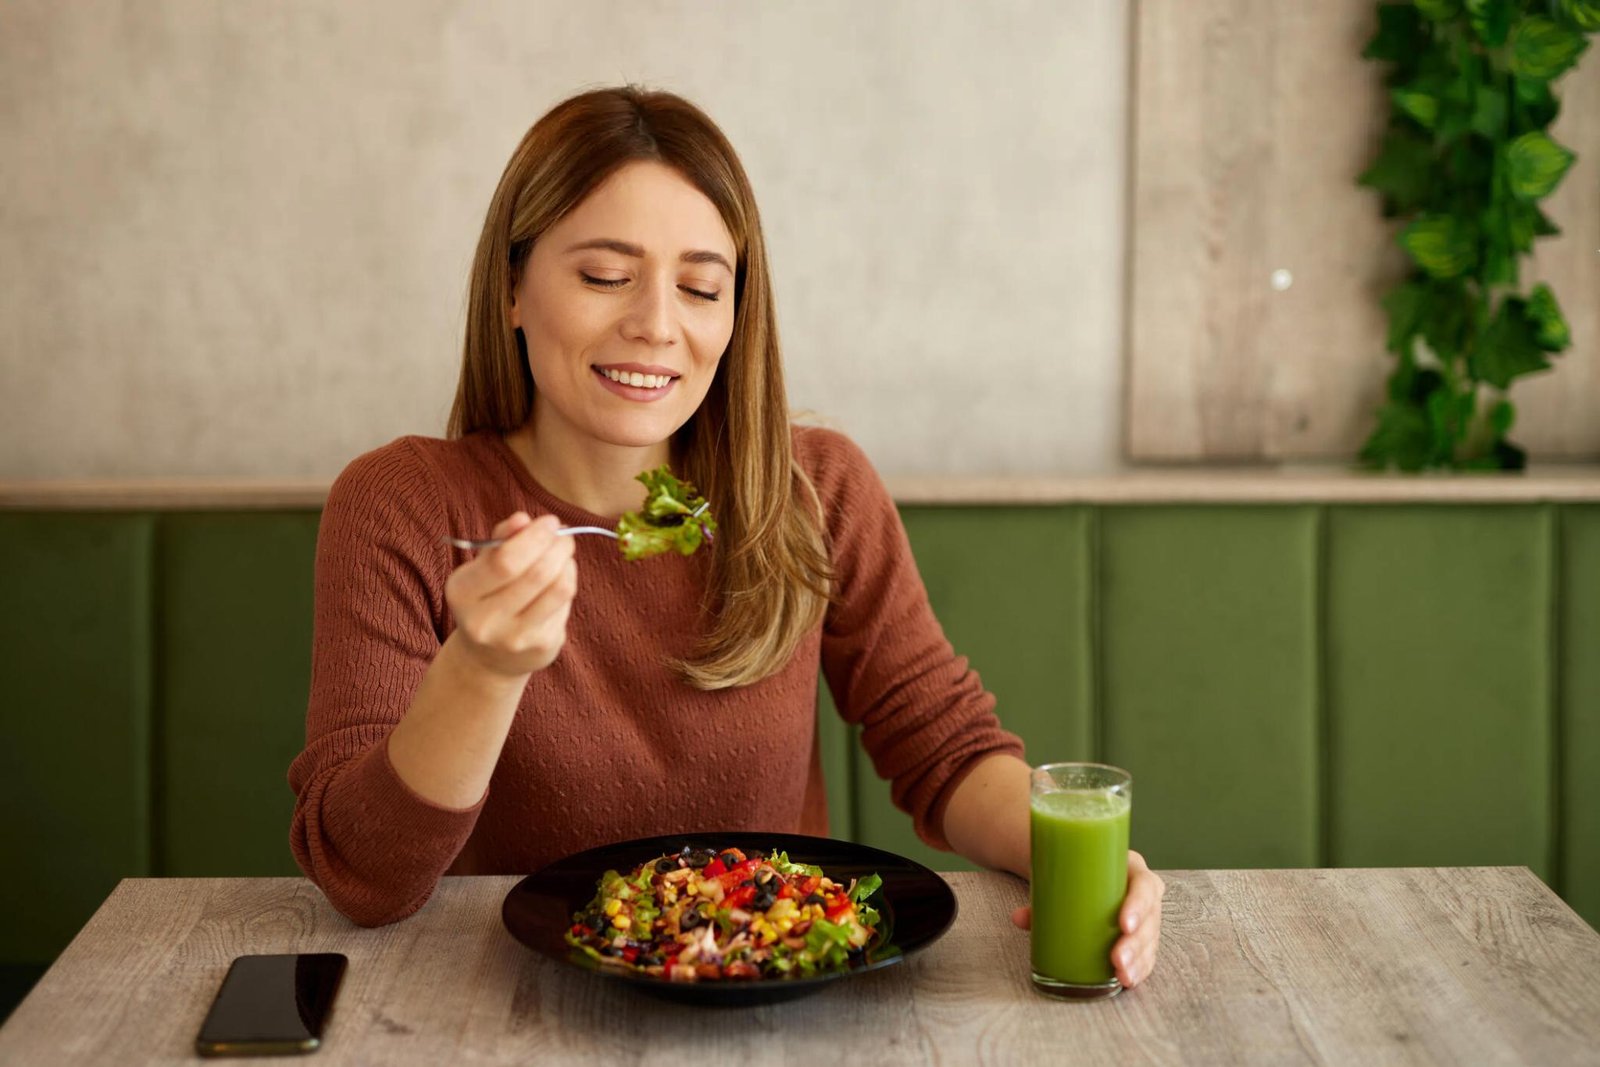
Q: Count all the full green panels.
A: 2